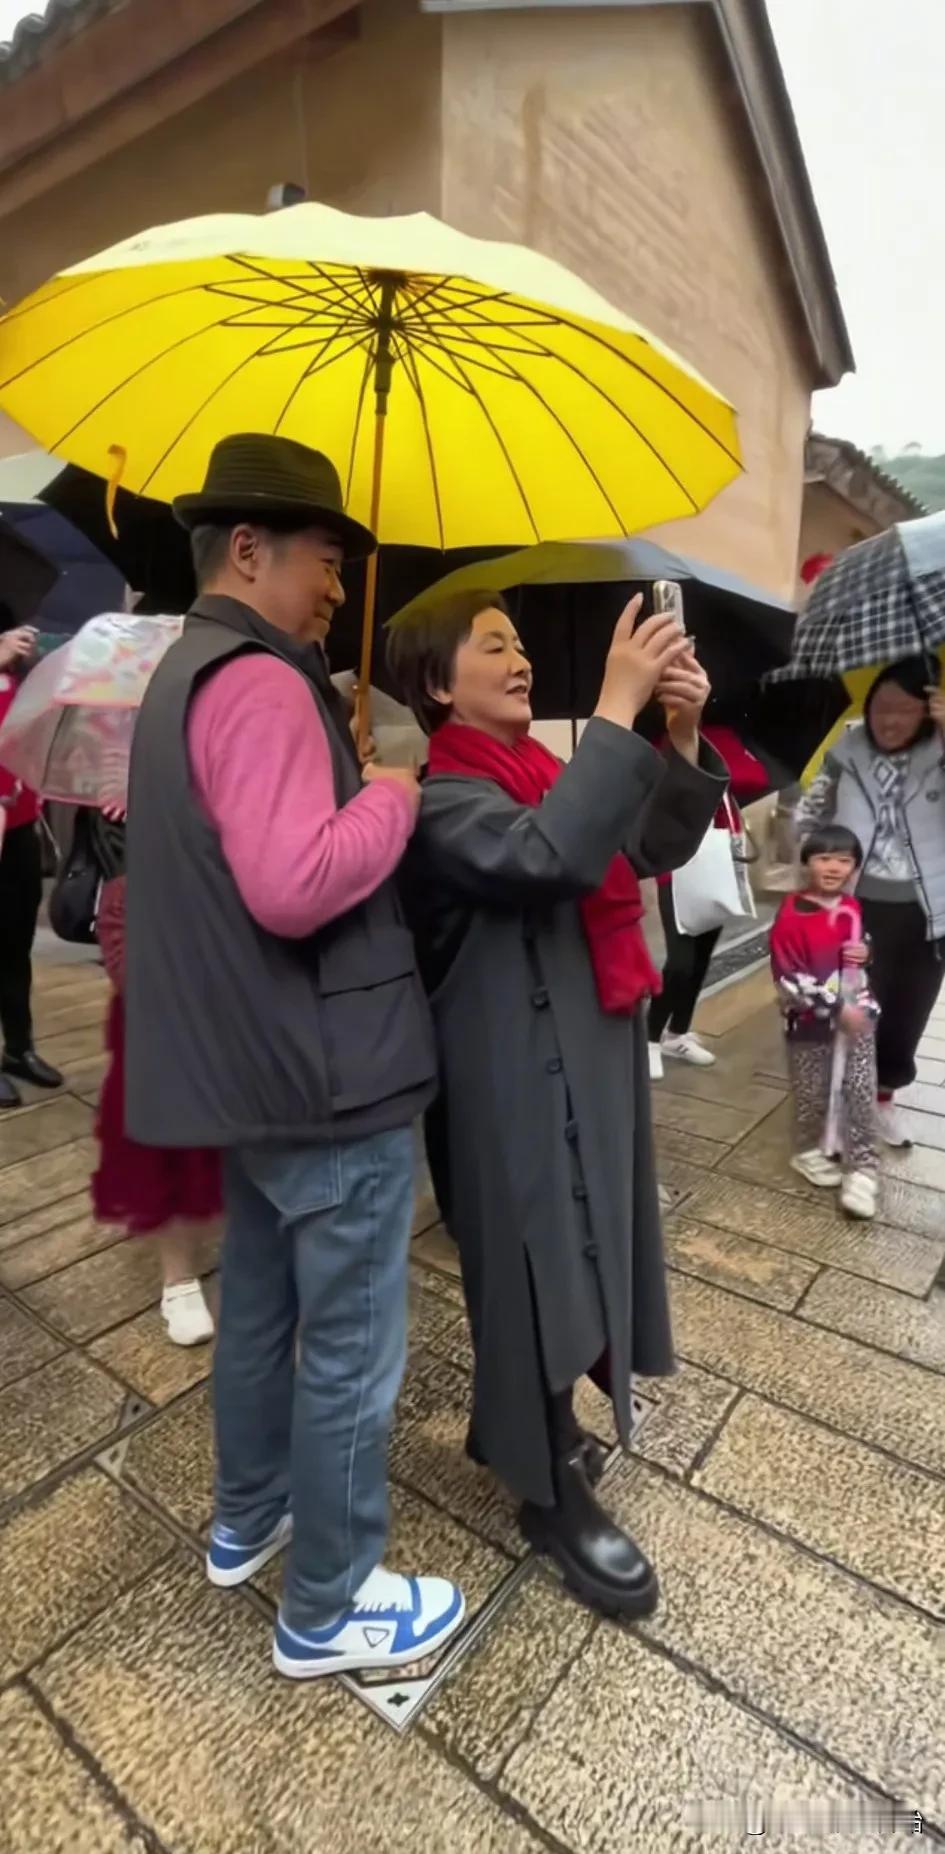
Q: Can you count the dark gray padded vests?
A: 1